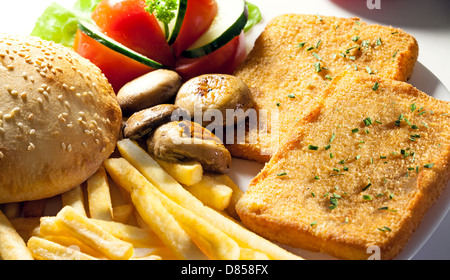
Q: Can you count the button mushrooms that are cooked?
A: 4